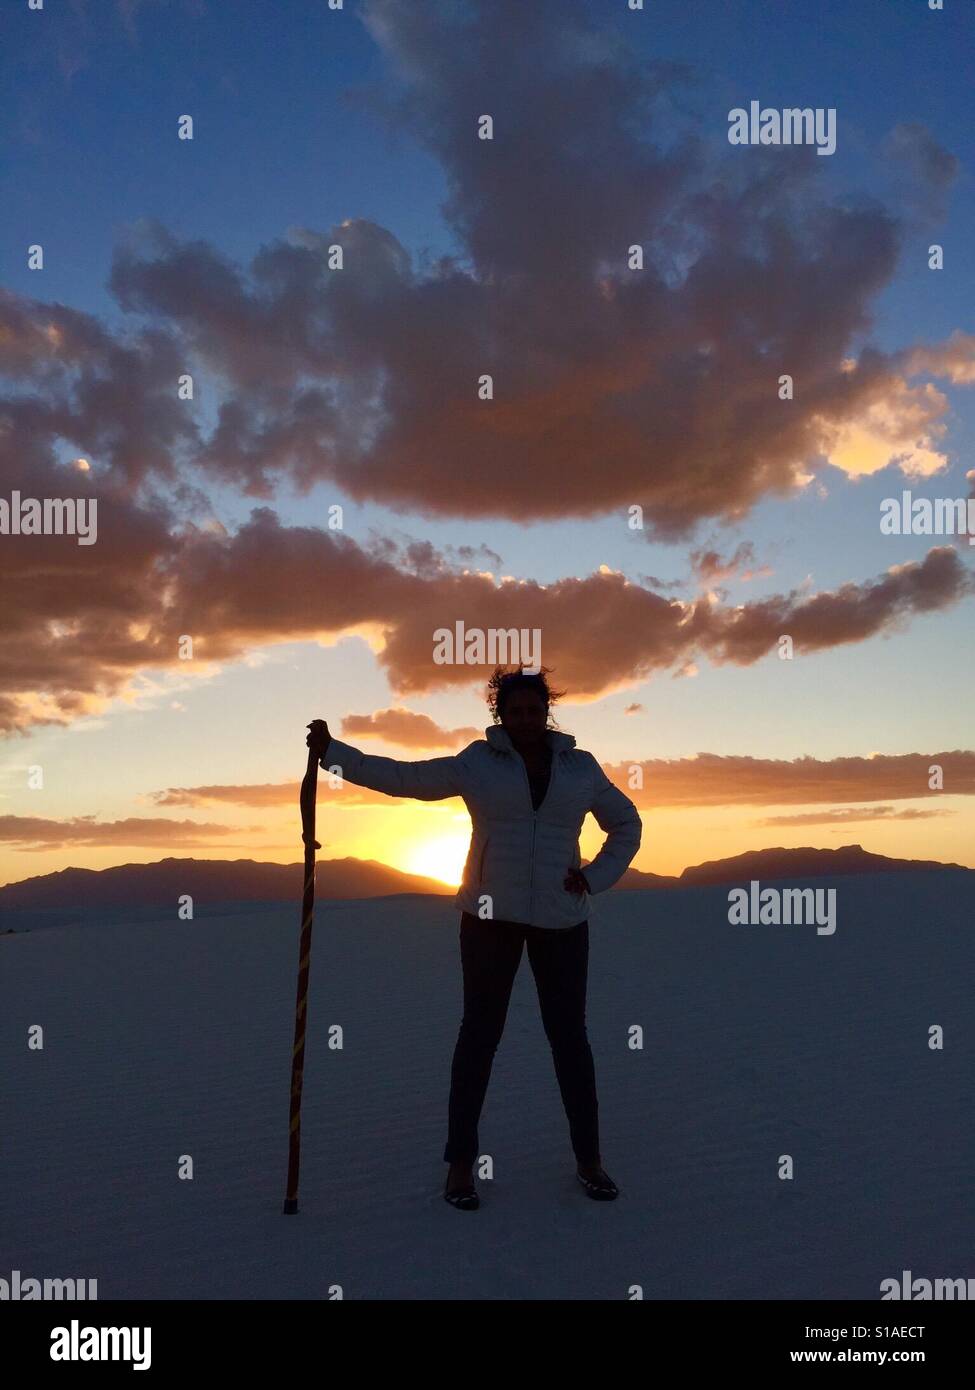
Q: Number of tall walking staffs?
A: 1